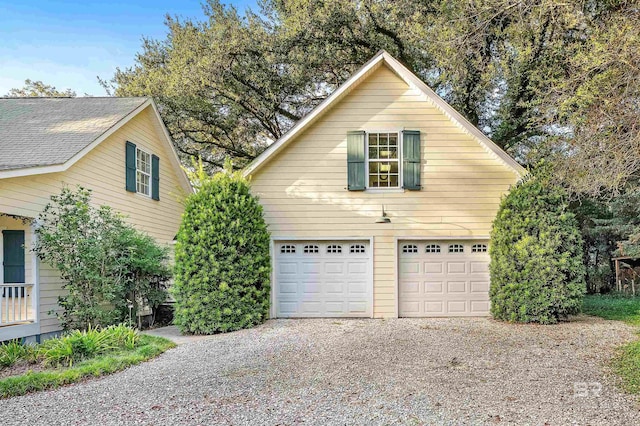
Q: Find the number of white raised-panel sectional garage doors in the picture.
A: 2